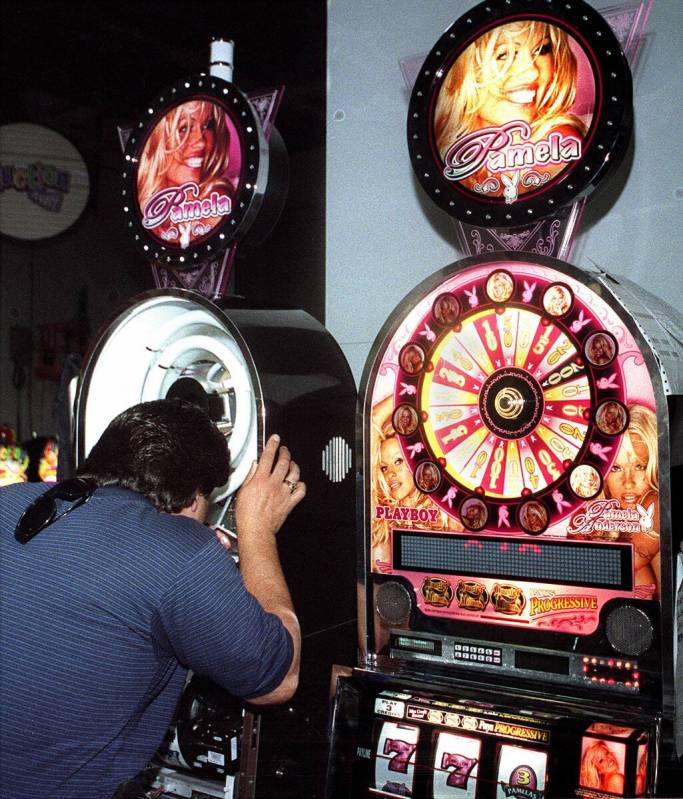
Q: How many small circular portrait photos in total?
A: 11